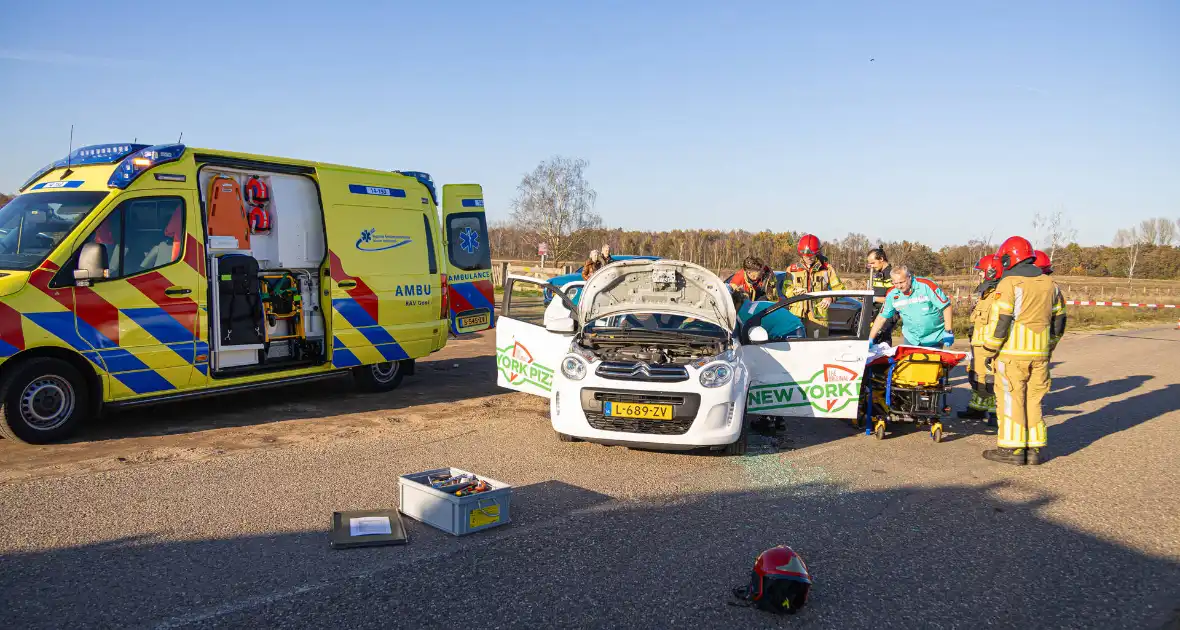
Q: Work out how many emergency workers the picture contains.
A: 8